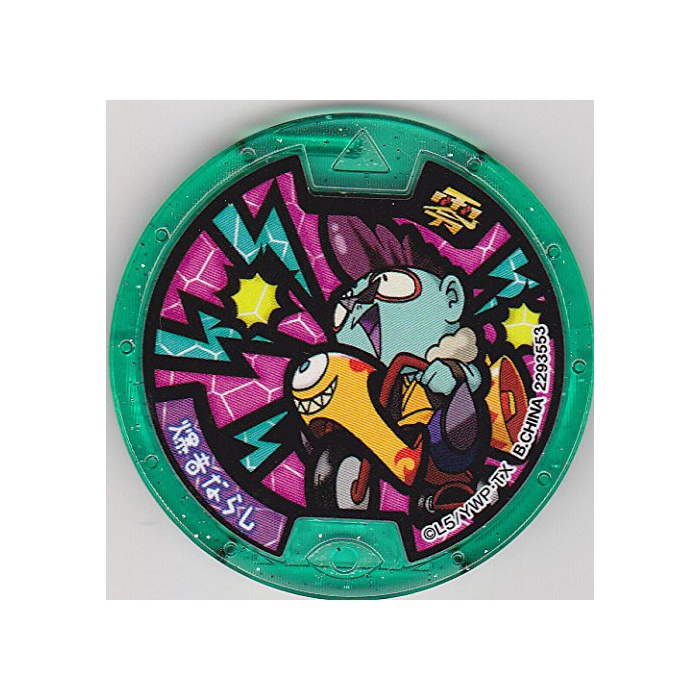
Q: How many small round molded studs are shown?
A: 10